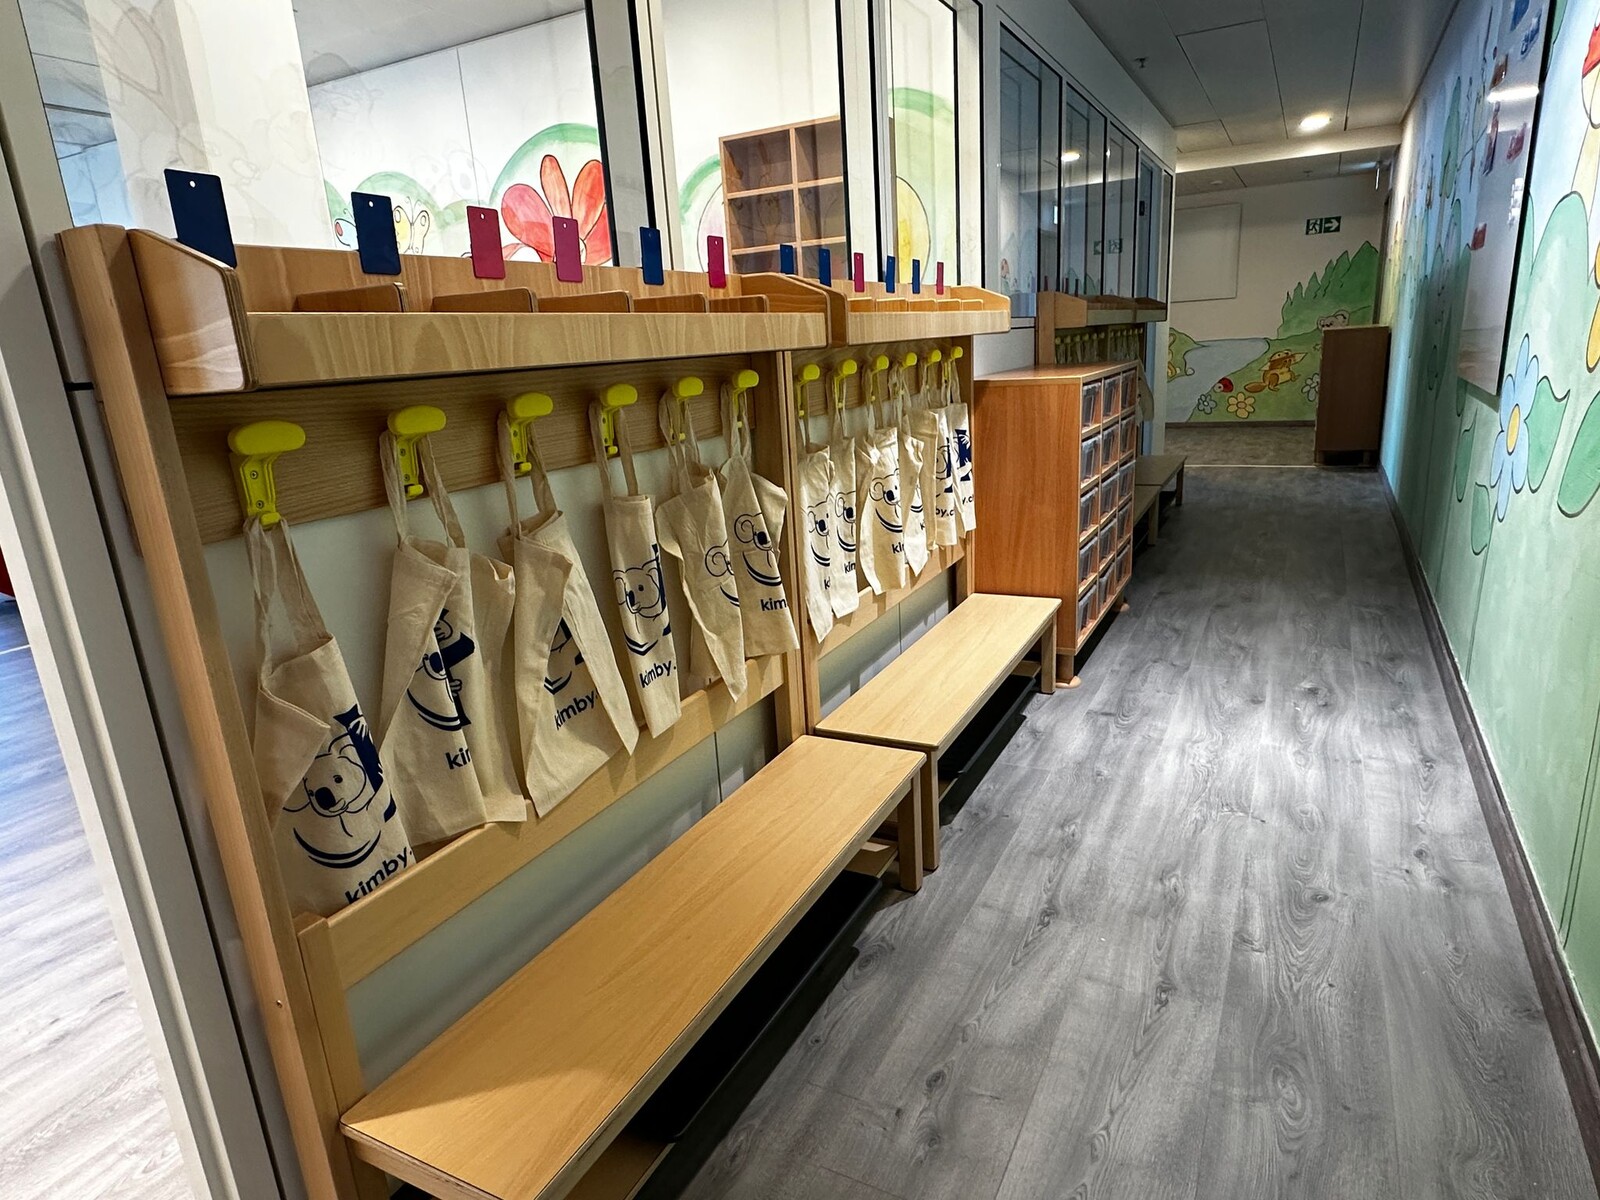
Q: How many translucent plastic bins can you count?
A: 15